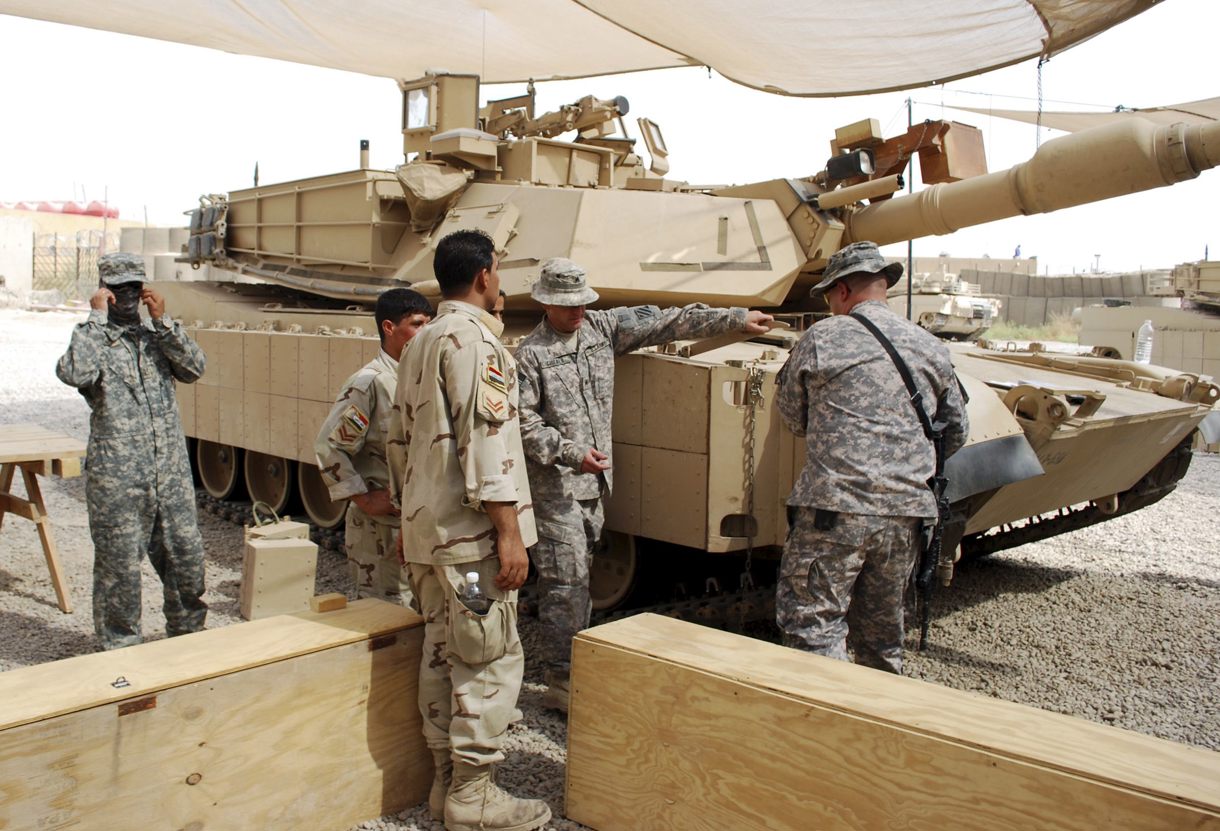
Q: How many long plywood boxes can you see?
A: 2